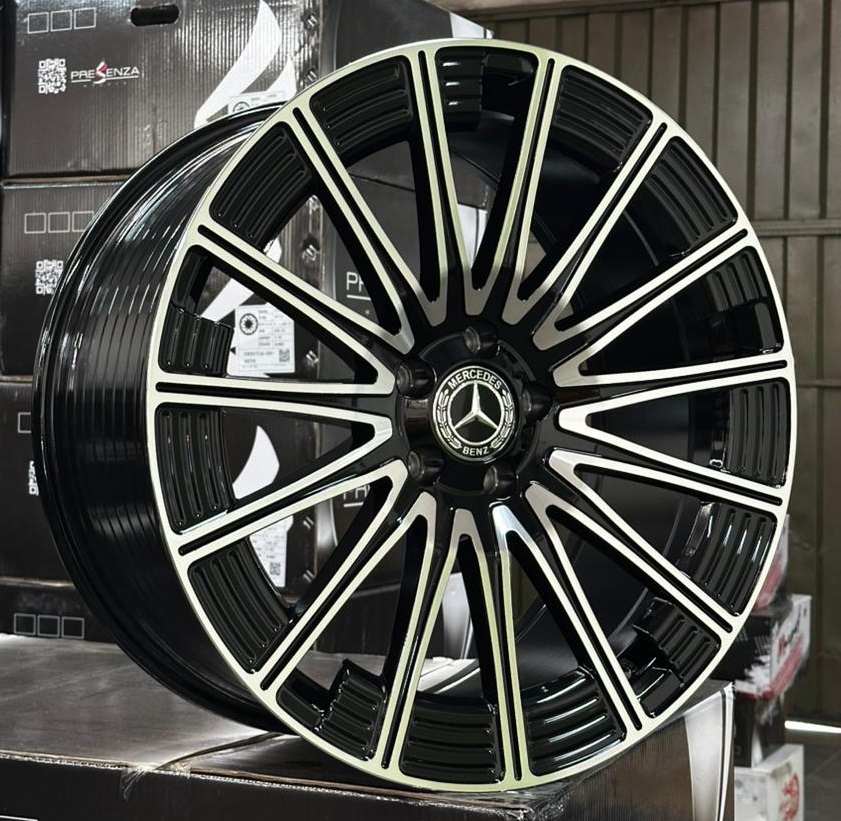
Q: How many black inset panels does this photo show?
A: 15